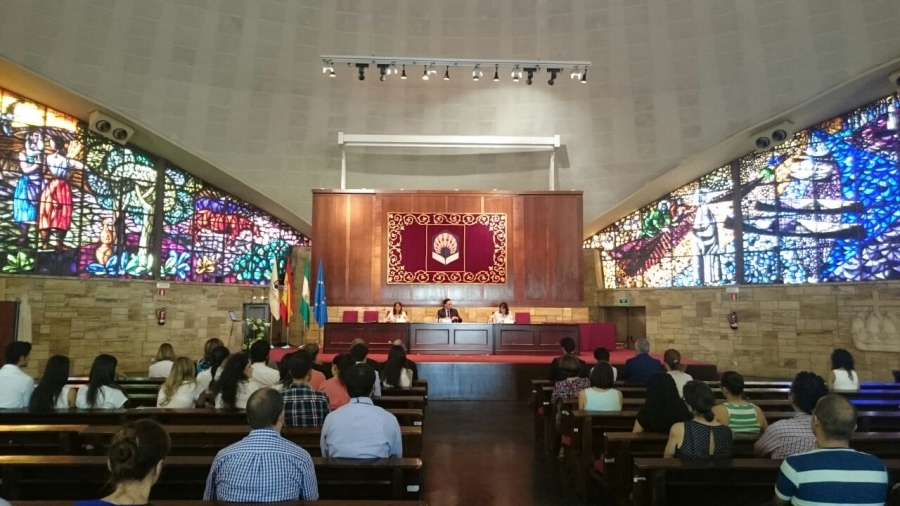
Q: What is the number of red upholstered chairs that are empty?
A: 3